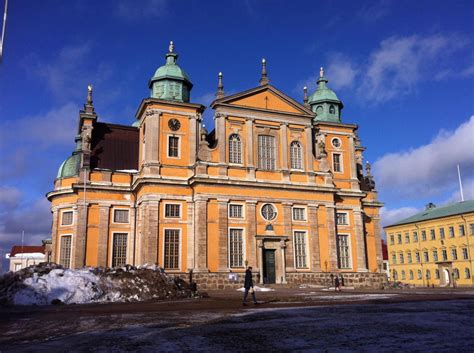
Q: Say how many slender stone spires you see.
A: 4